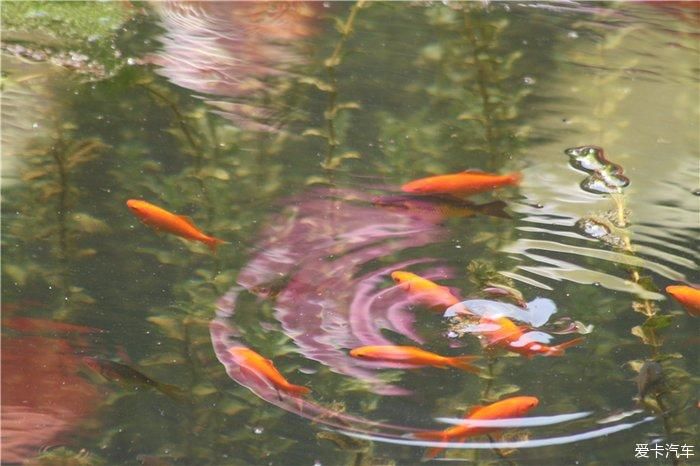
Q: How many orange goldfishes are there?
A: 8